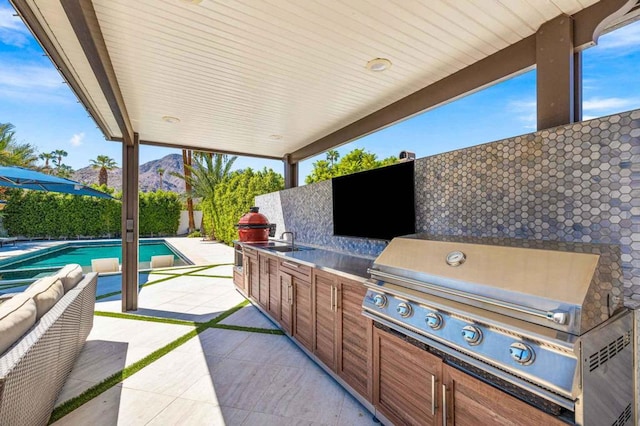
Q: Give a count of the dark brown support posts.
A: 3